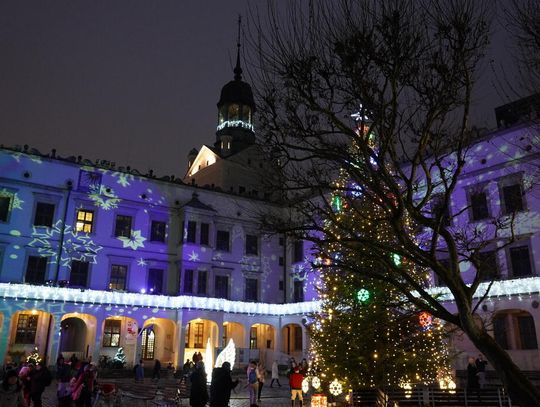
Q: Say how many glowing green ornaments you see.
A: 3